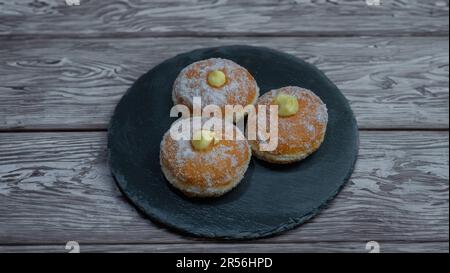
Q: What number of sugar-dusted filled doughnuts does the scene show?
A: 3